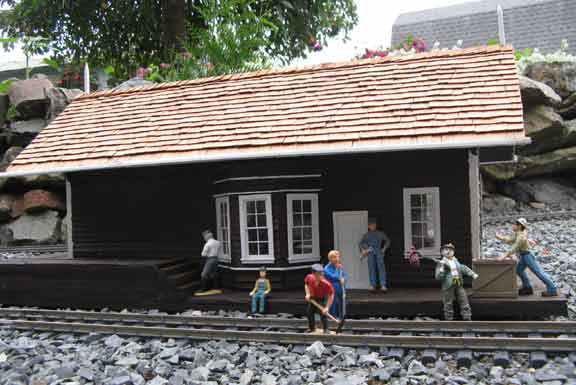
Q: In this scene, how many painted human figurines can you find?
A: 7